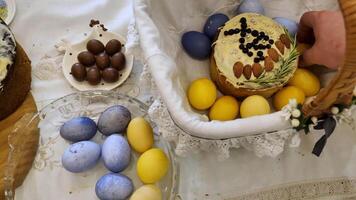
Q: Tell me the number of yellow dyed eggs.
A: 8